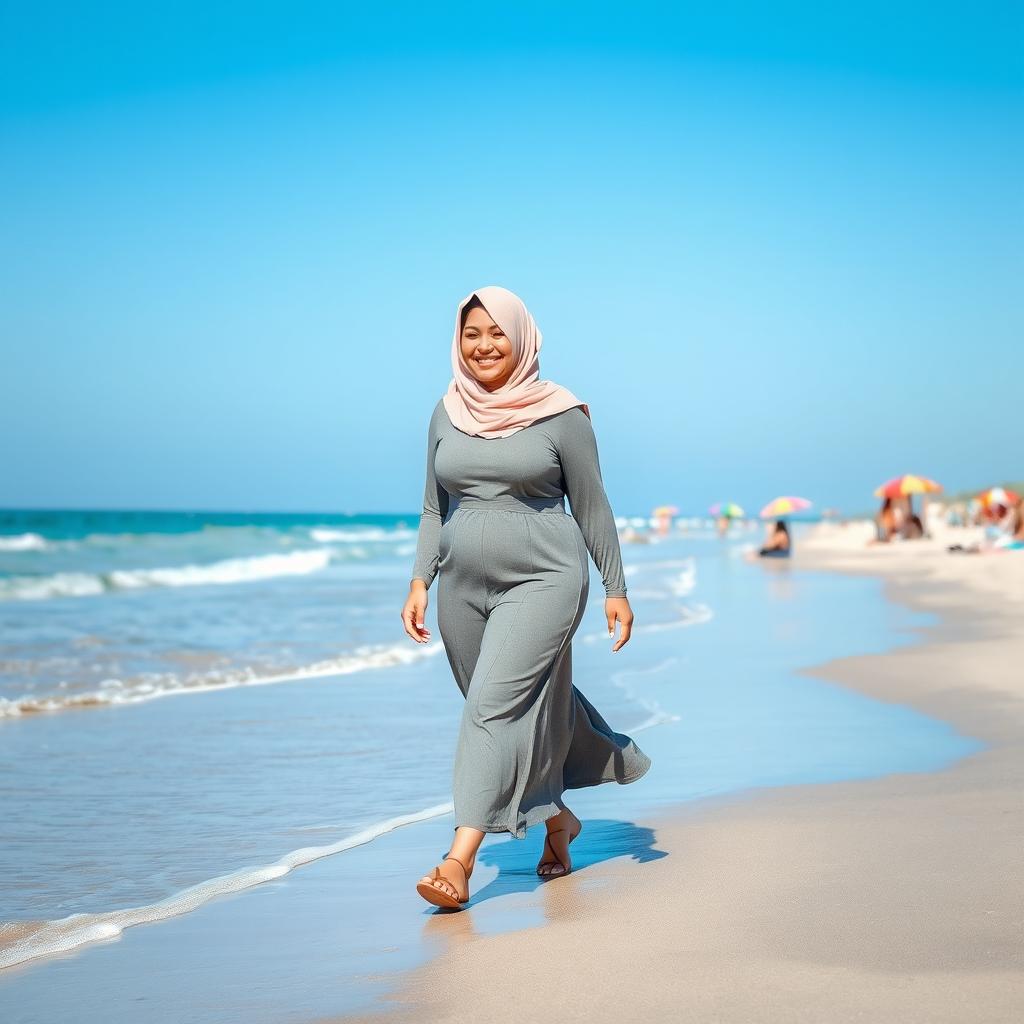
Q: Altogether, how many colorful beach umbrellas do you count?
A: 5